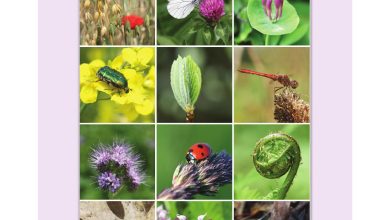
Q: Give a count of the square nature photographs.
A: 12